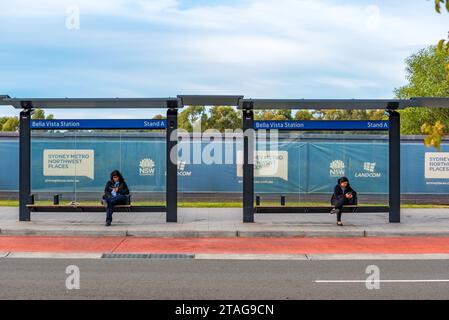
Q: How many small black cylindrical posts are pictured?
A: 4